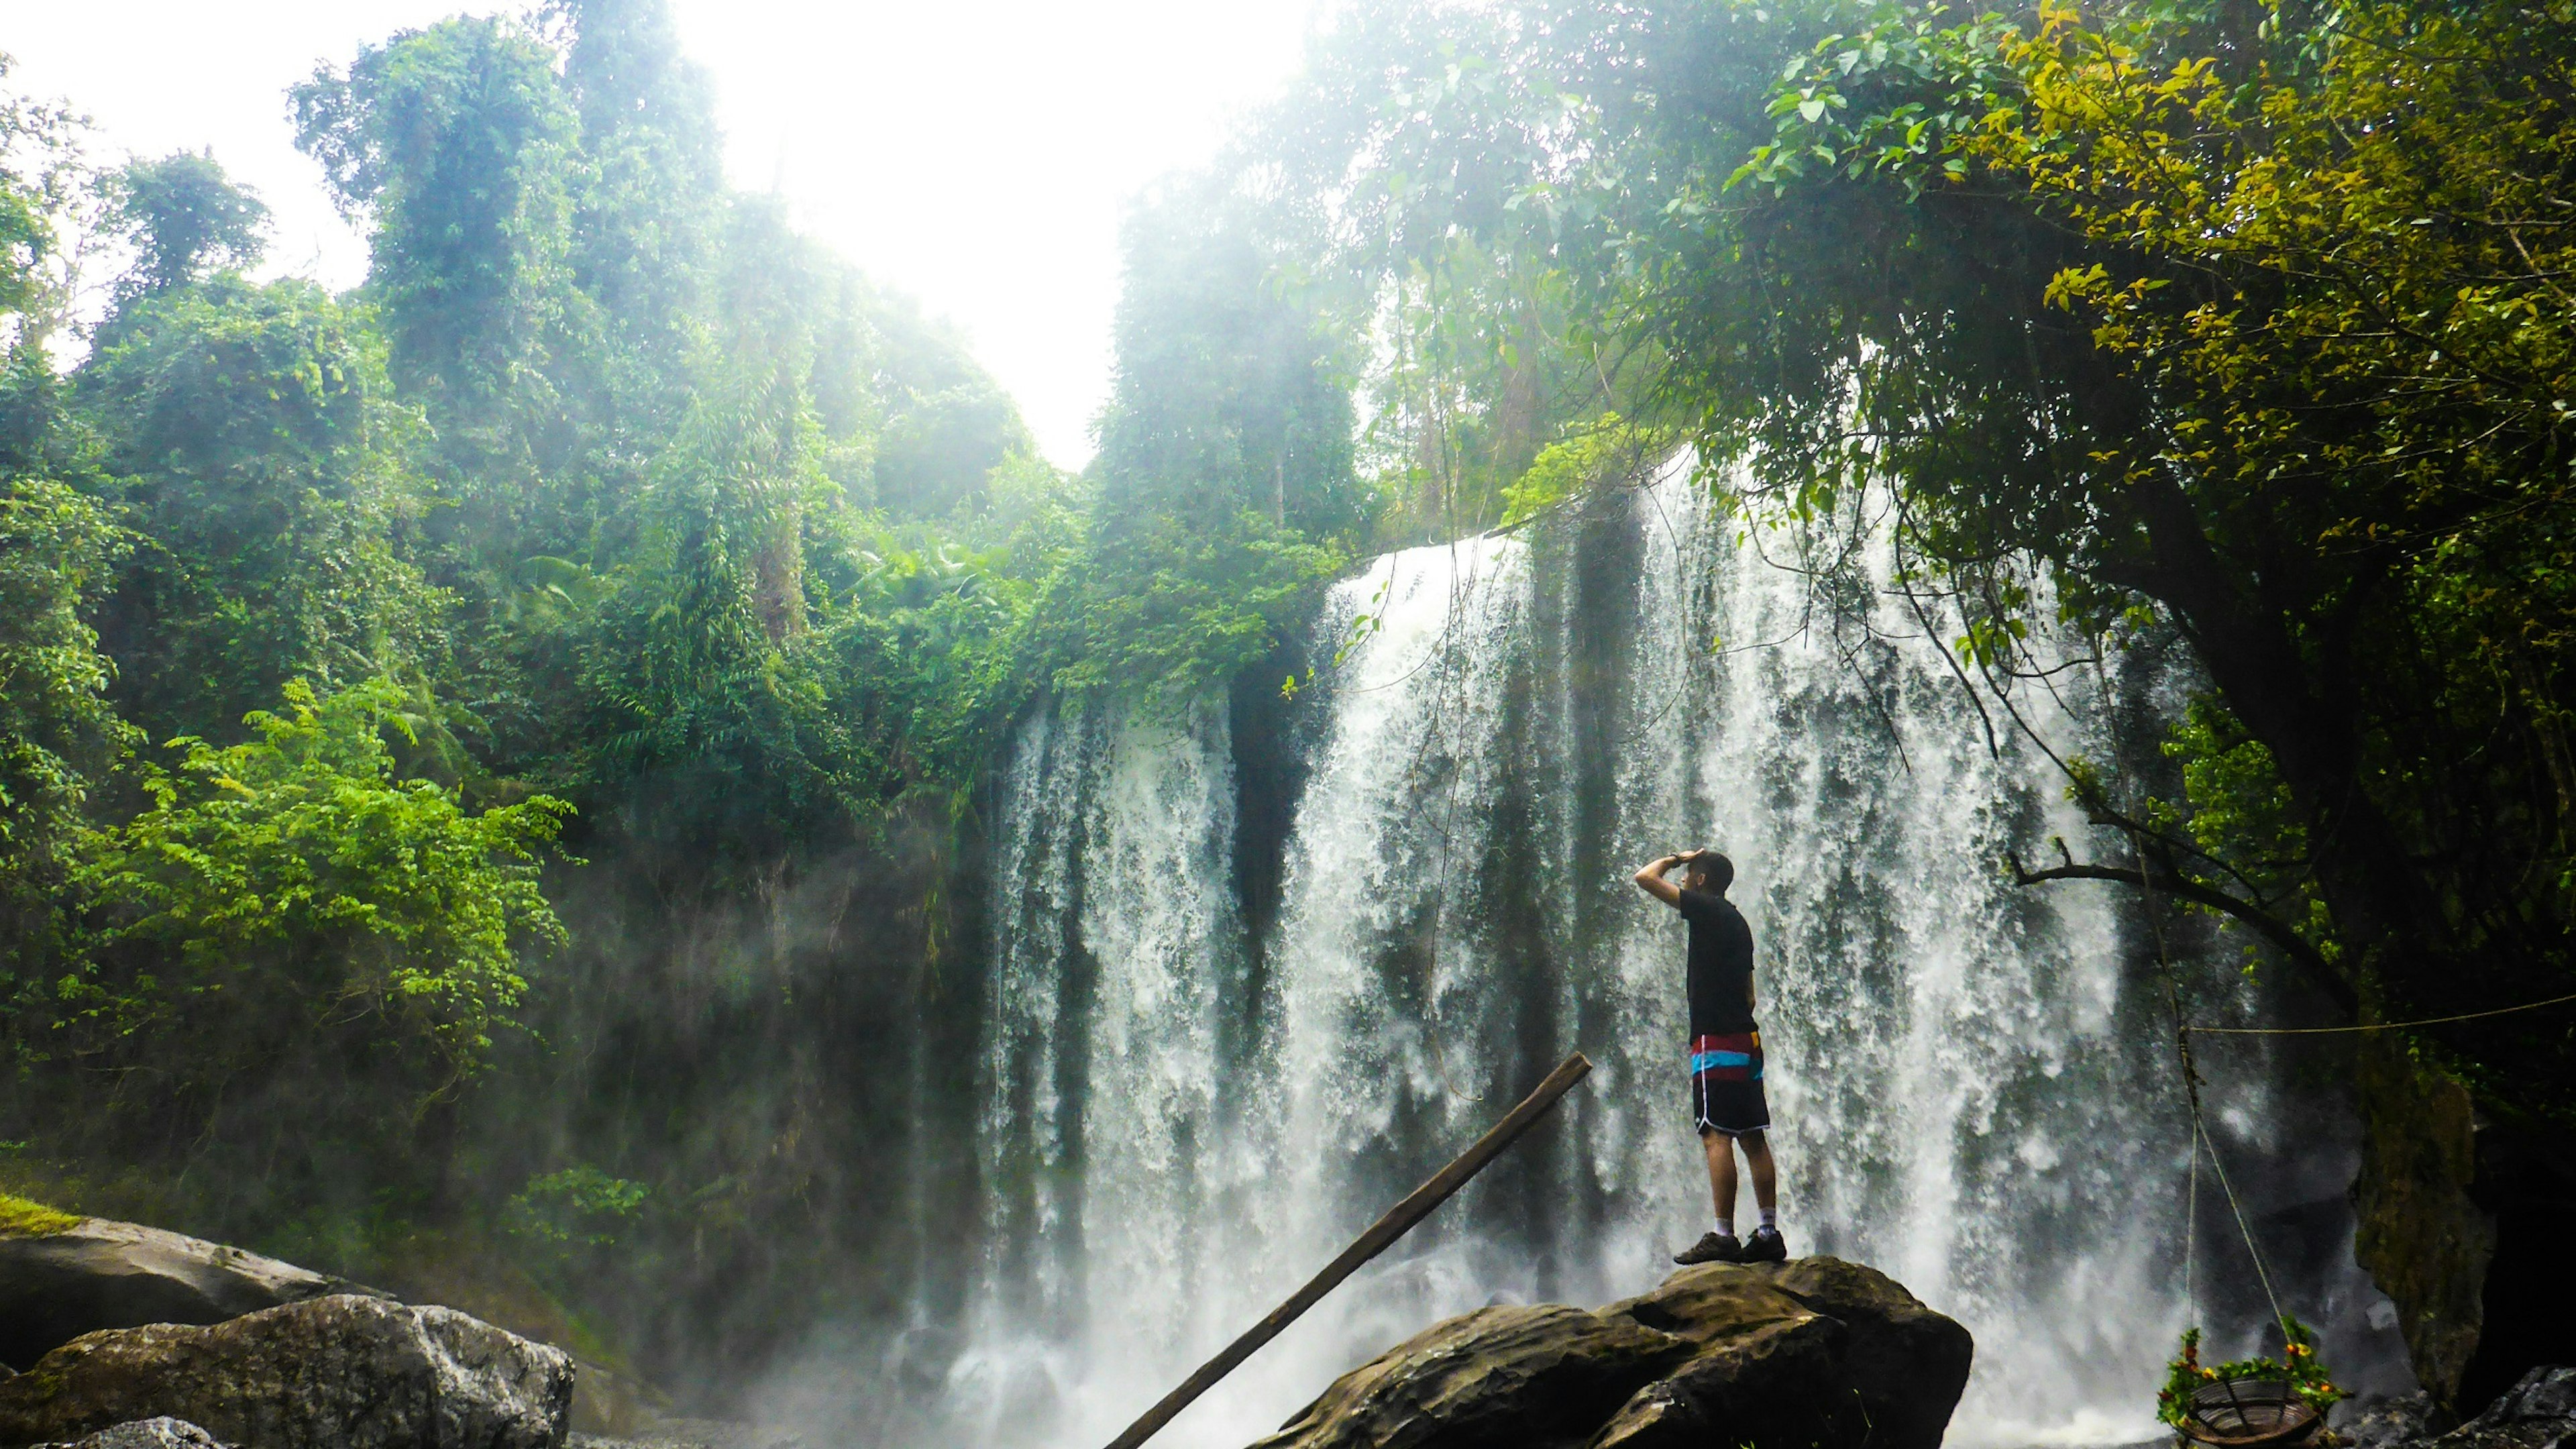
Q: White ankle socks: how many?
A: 2